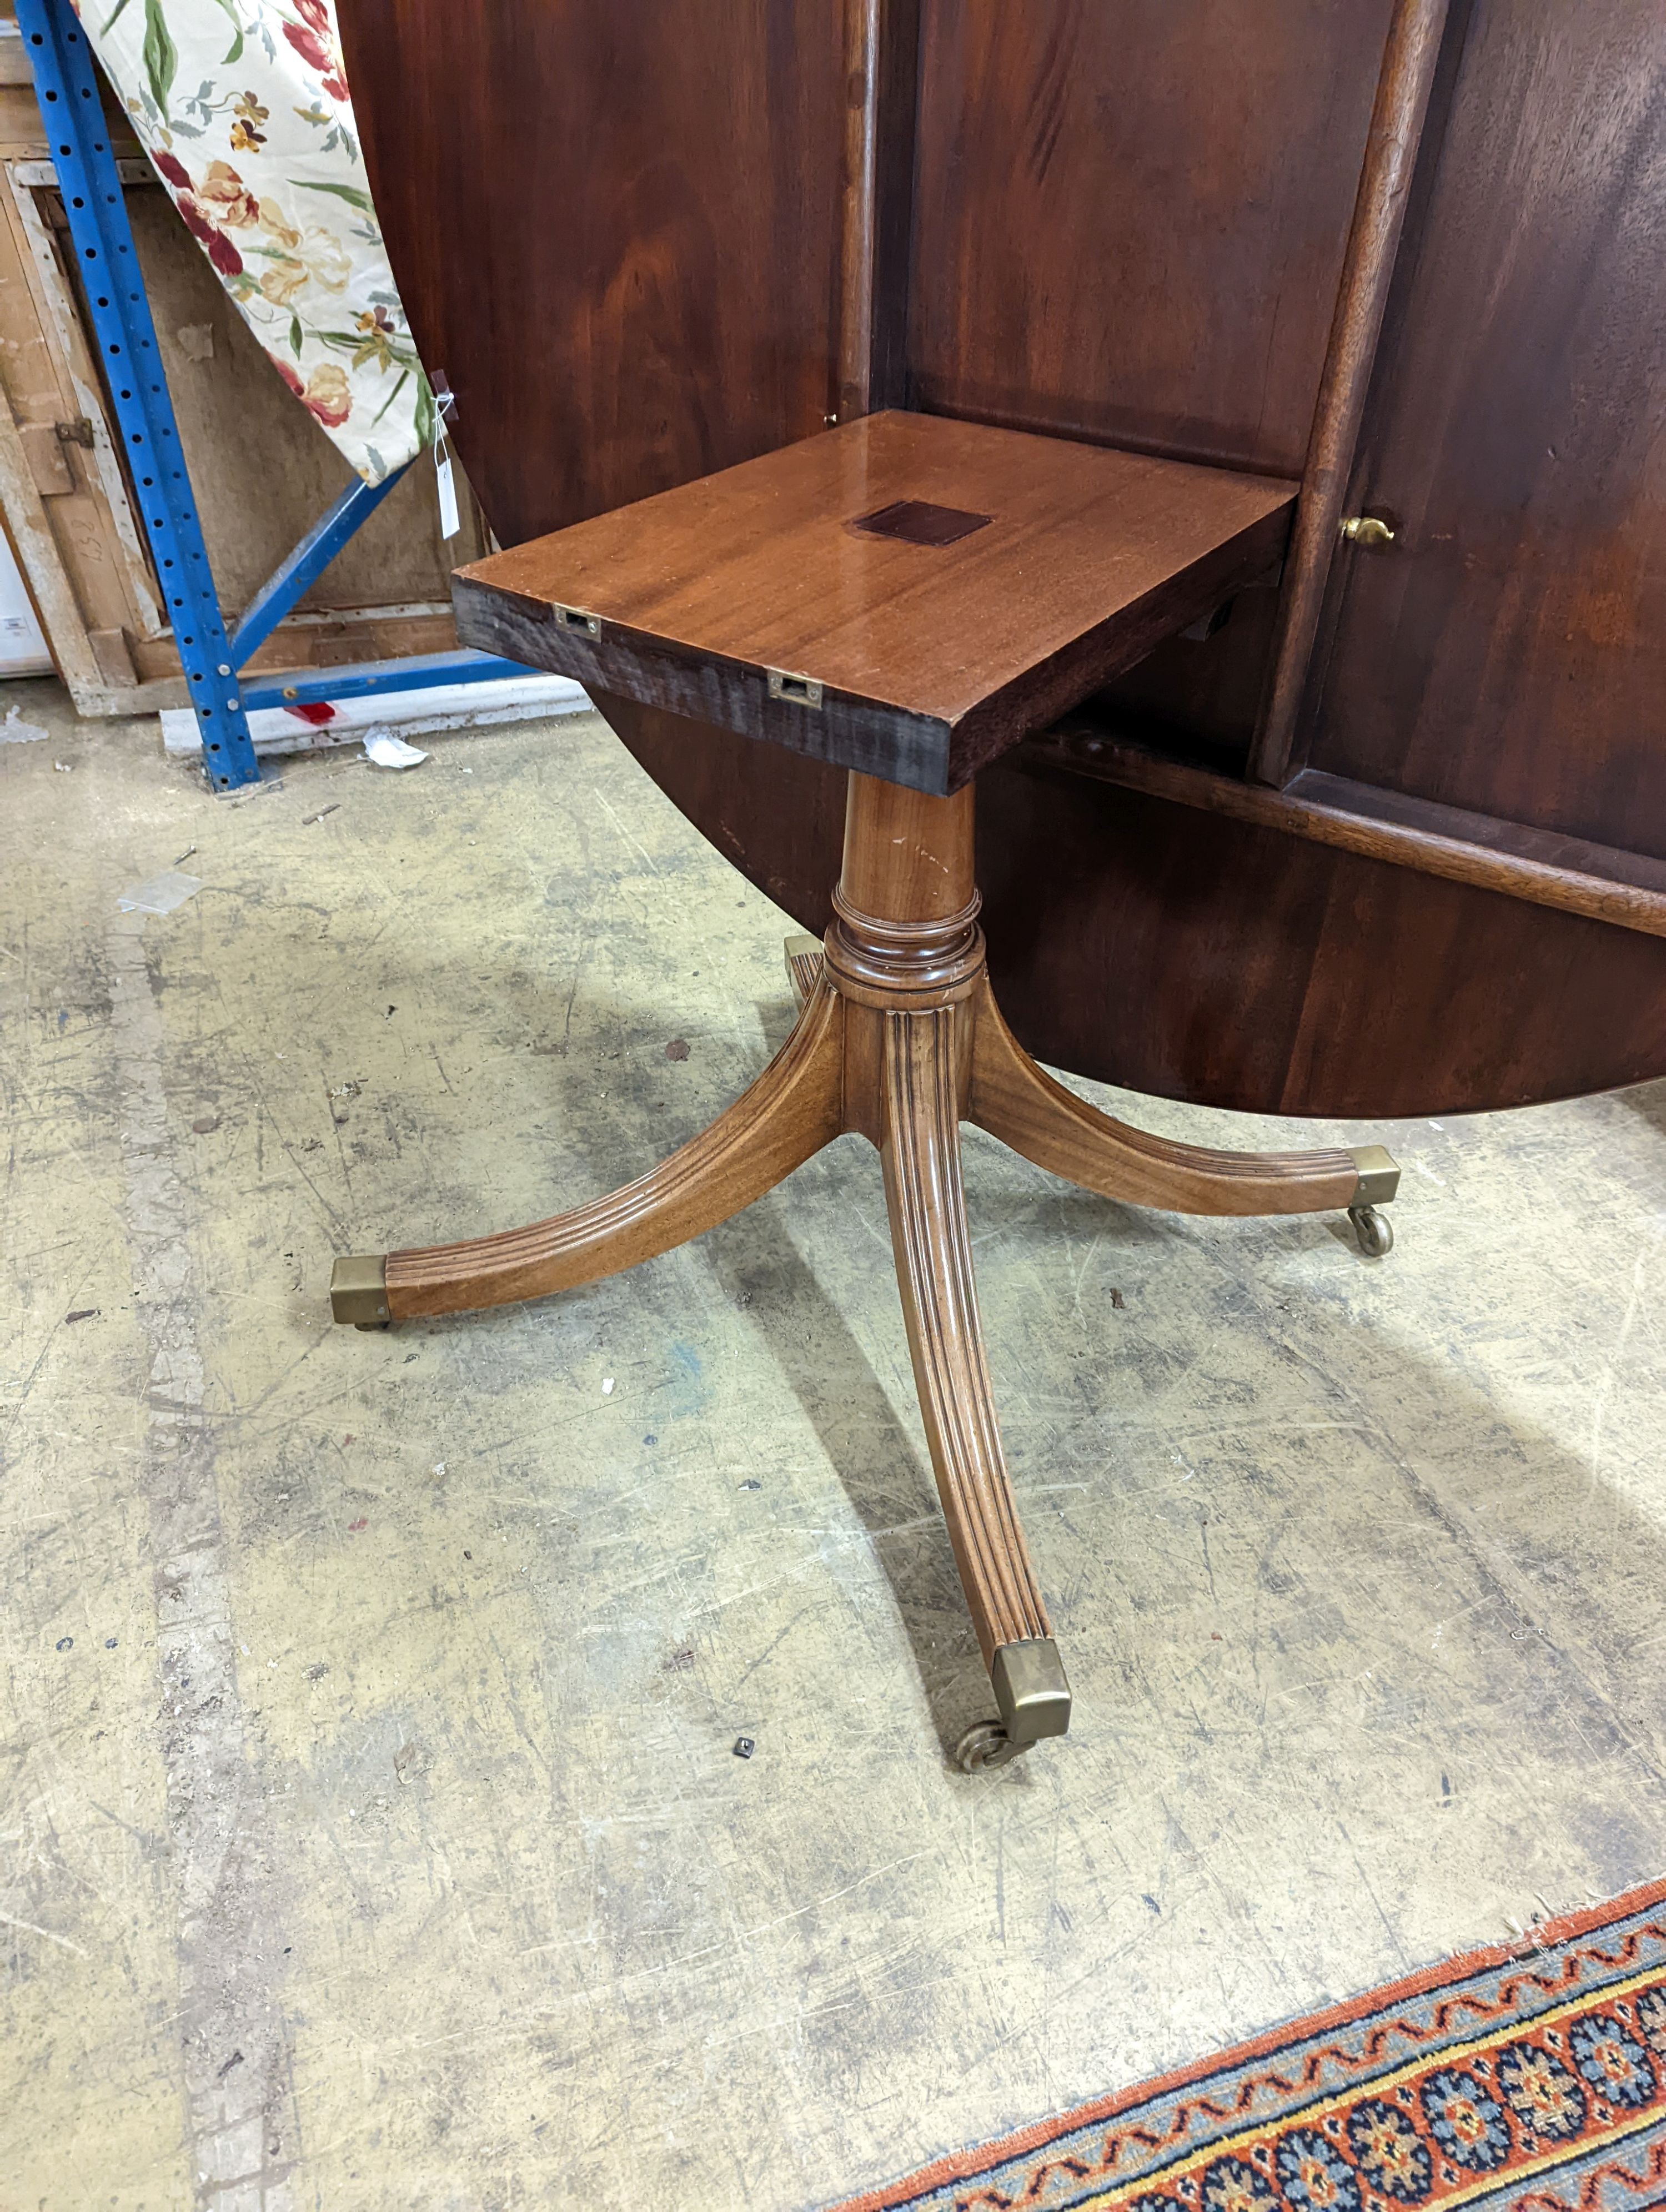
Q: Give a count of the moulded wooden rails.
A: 3